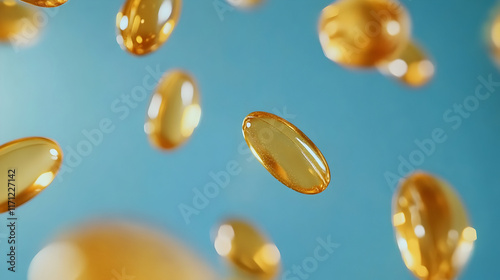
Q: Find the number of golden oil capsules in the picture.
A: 13